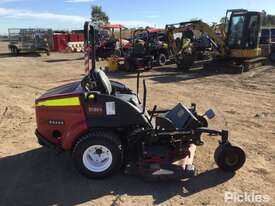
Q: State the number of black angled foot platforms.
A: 1